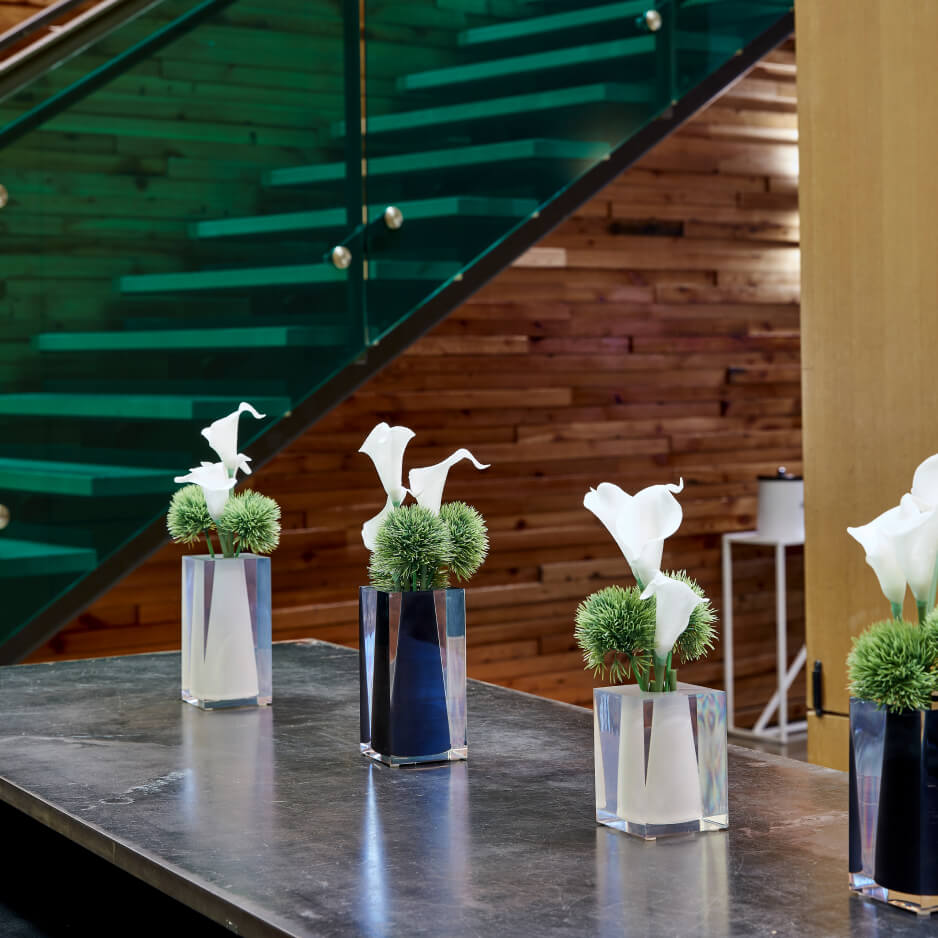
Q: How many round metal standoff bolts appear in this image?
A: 5